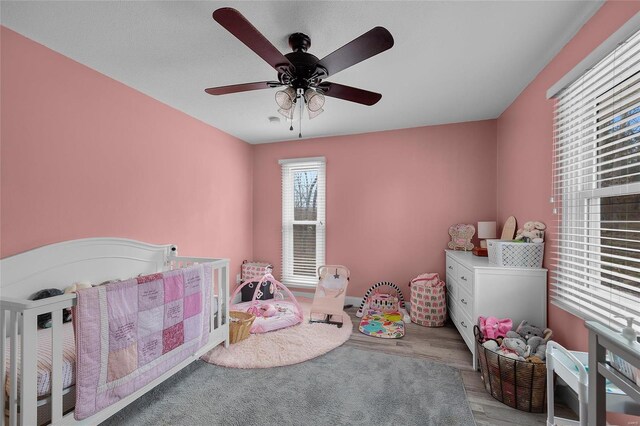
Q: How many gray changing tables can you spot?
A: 1